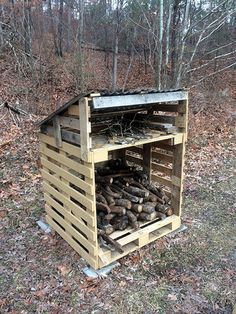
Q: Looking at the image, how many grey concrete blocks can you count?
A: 3